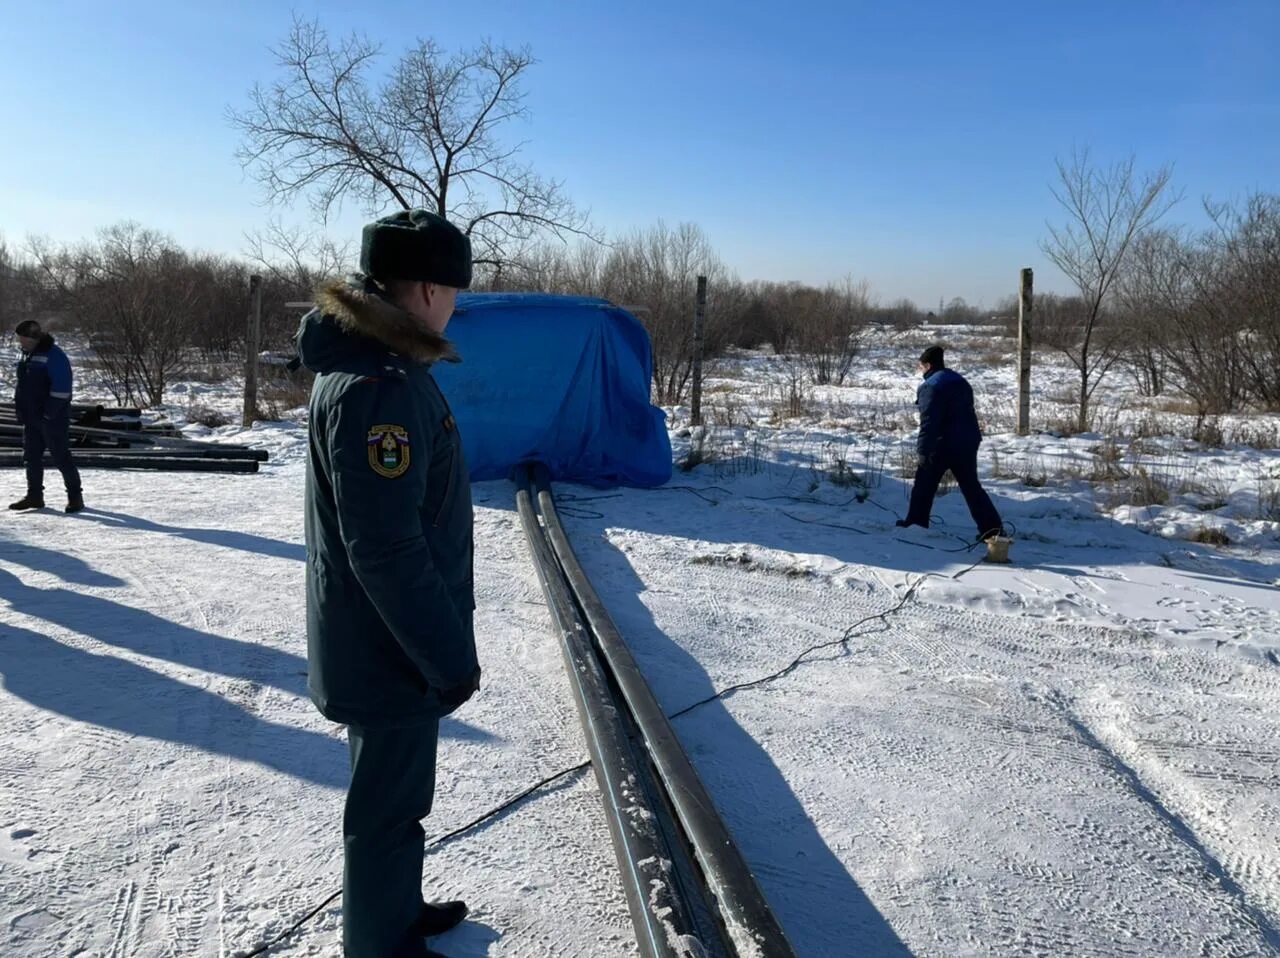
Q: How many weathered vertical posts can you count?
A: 3